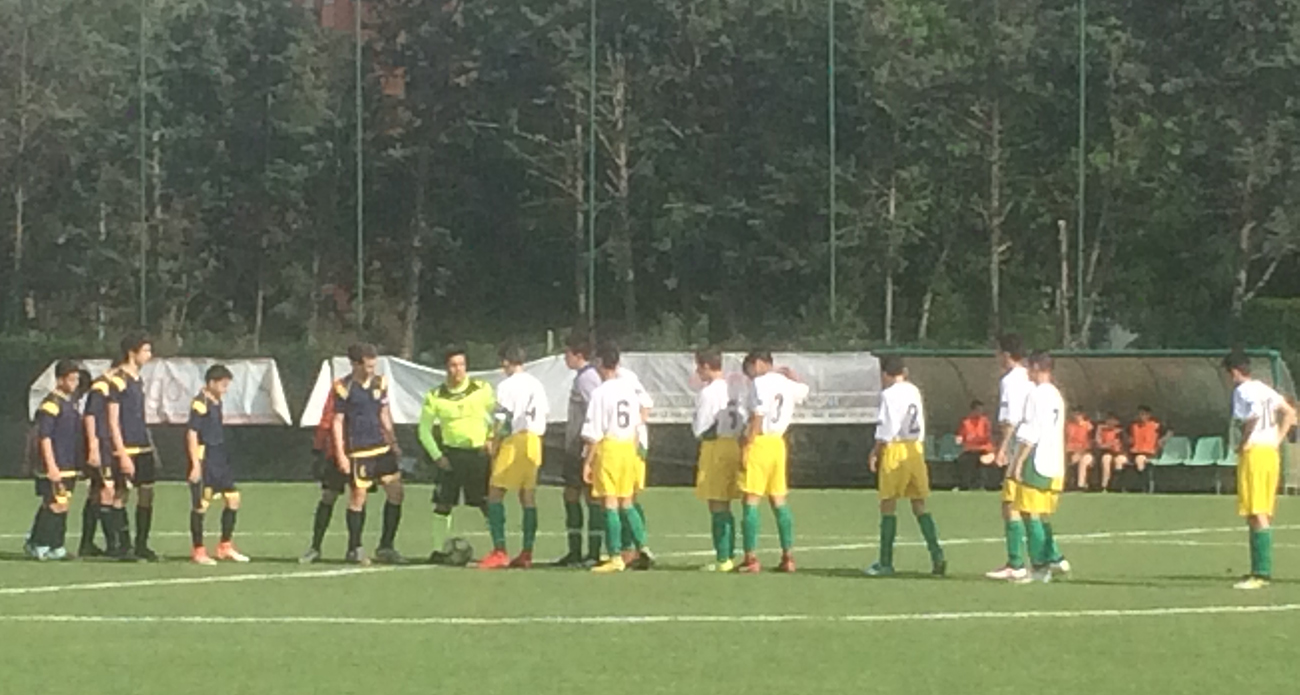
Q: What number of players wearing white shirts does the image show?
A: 9